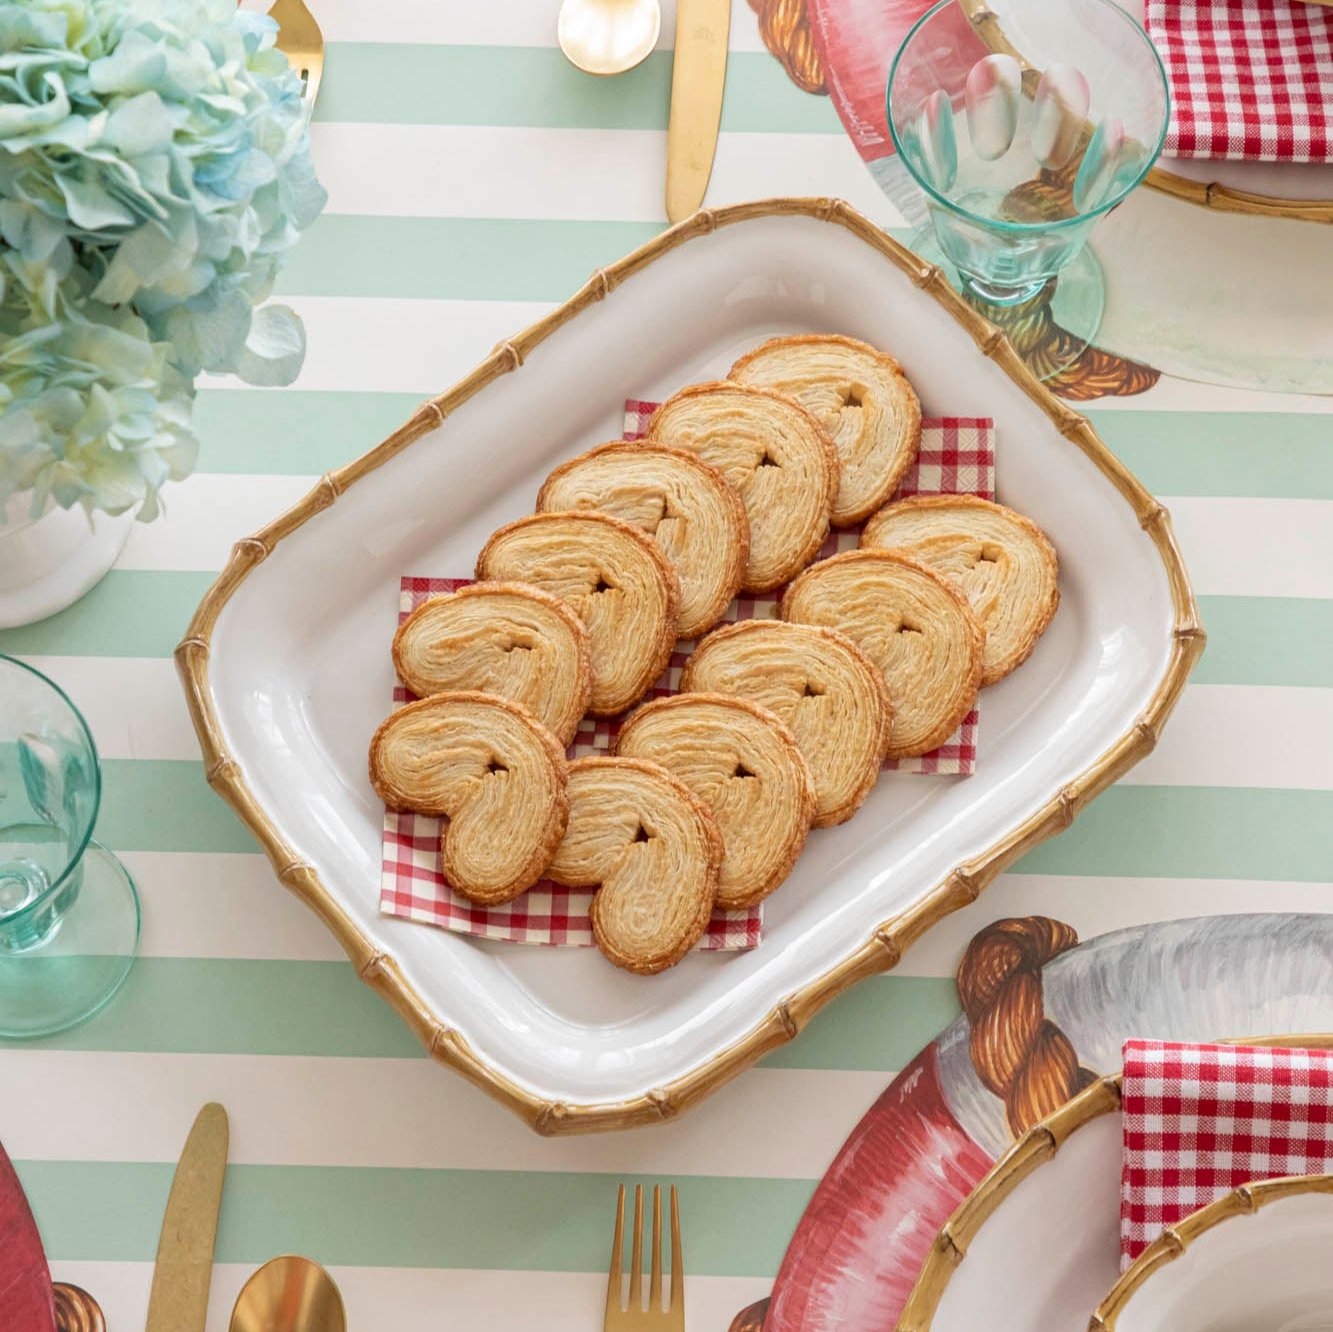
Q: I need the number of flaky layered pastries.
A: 11